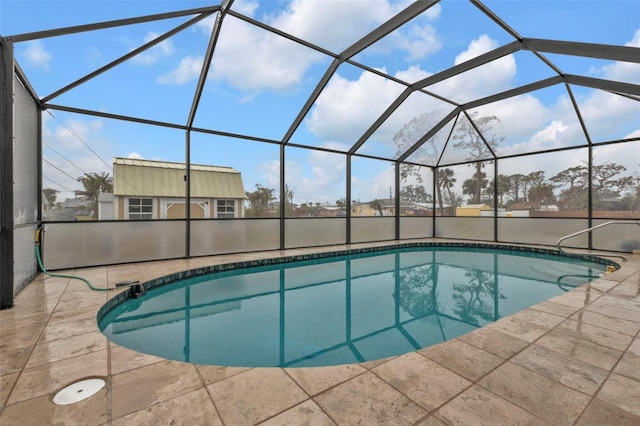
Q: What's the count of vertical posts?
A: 9